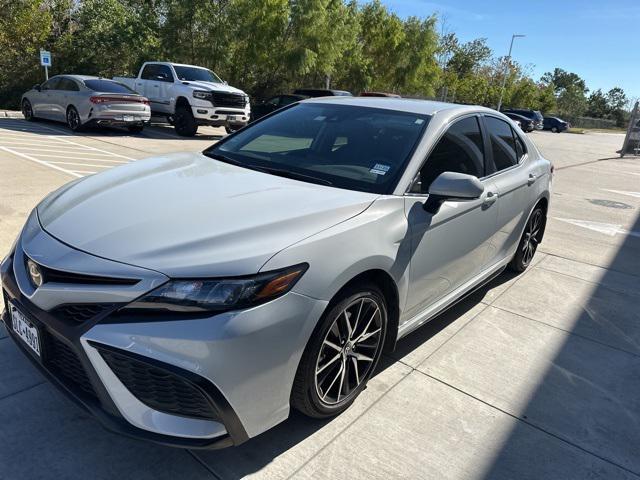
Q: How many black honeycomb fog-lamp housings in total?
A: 1